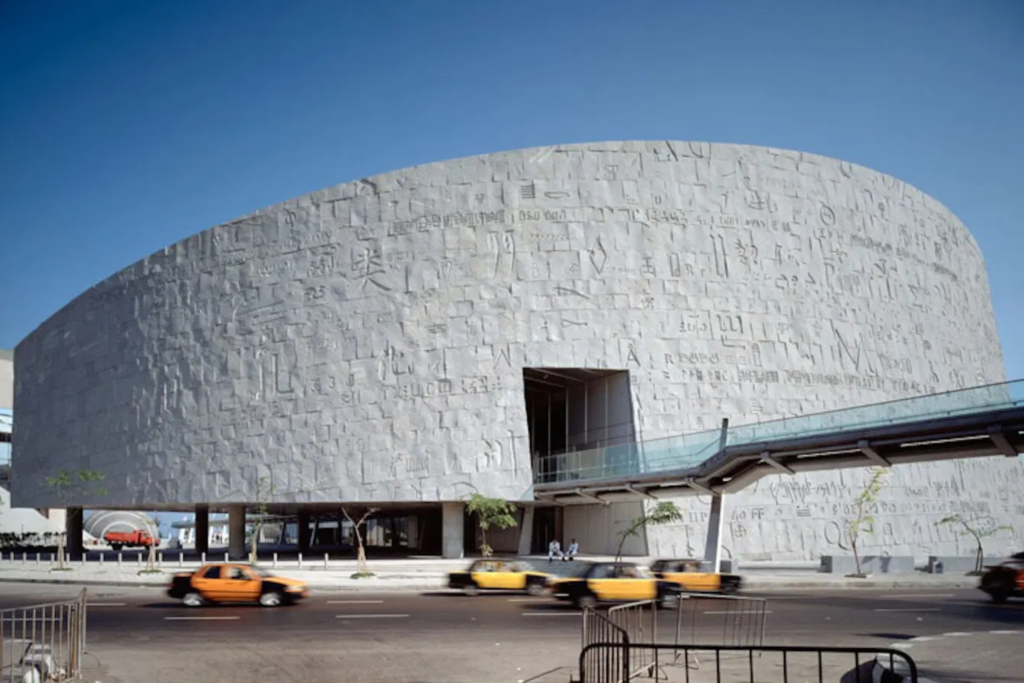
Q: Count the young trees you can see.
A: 8